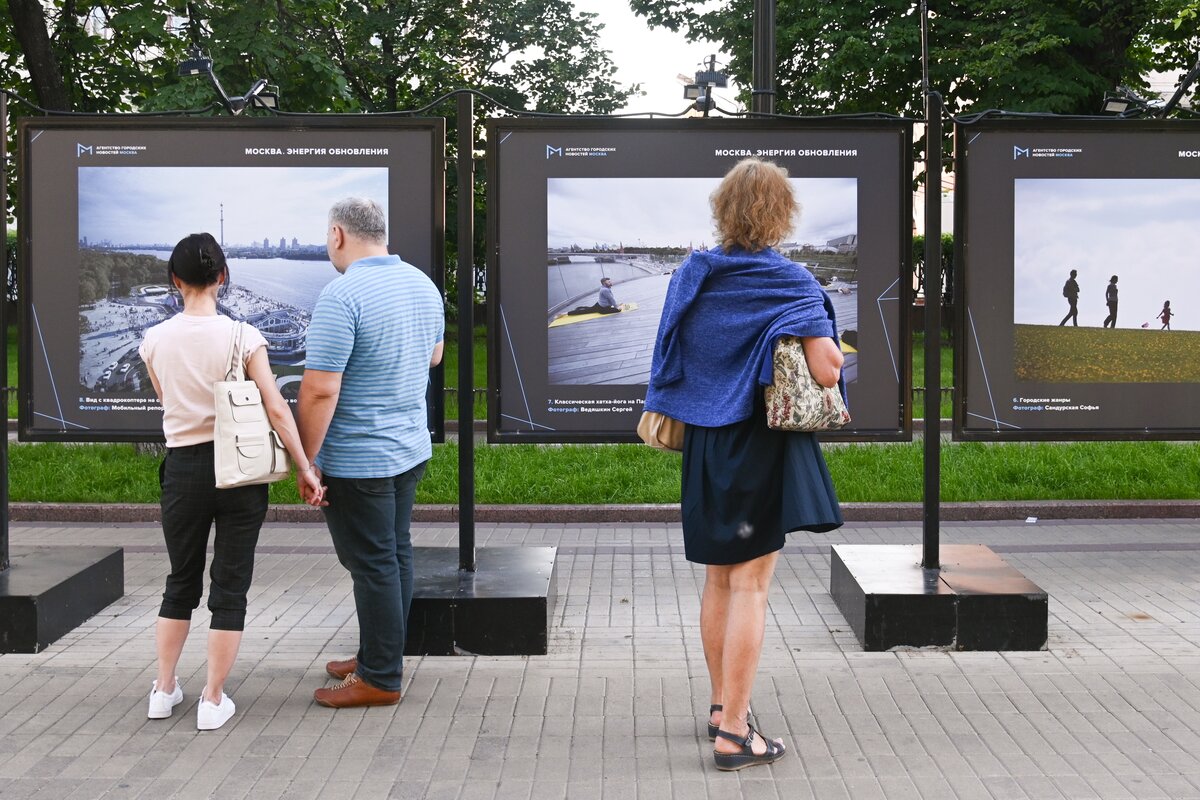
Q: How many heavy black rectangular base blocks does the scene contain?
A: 3